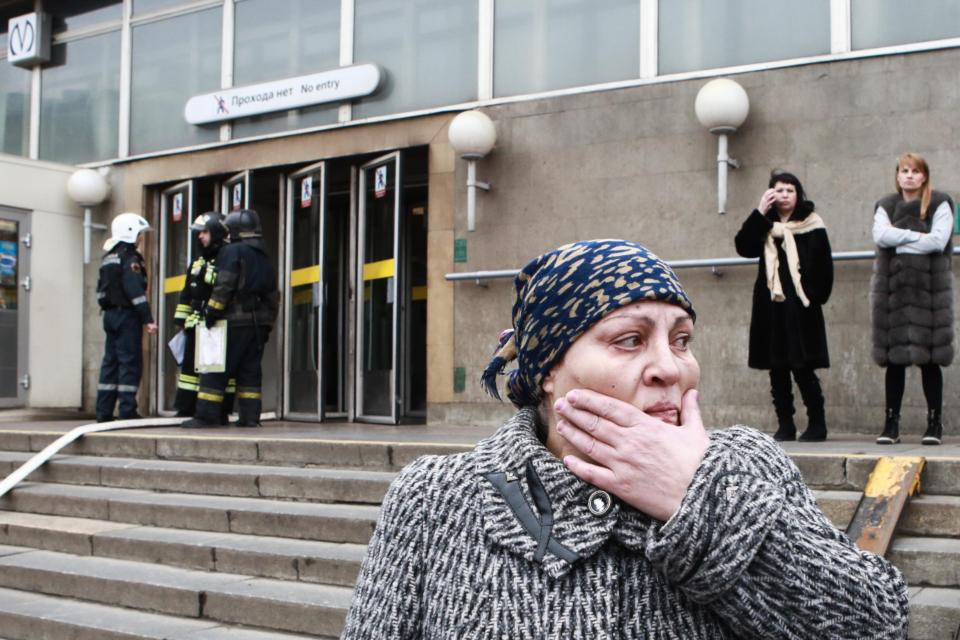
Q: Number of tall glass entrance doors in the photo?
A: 4